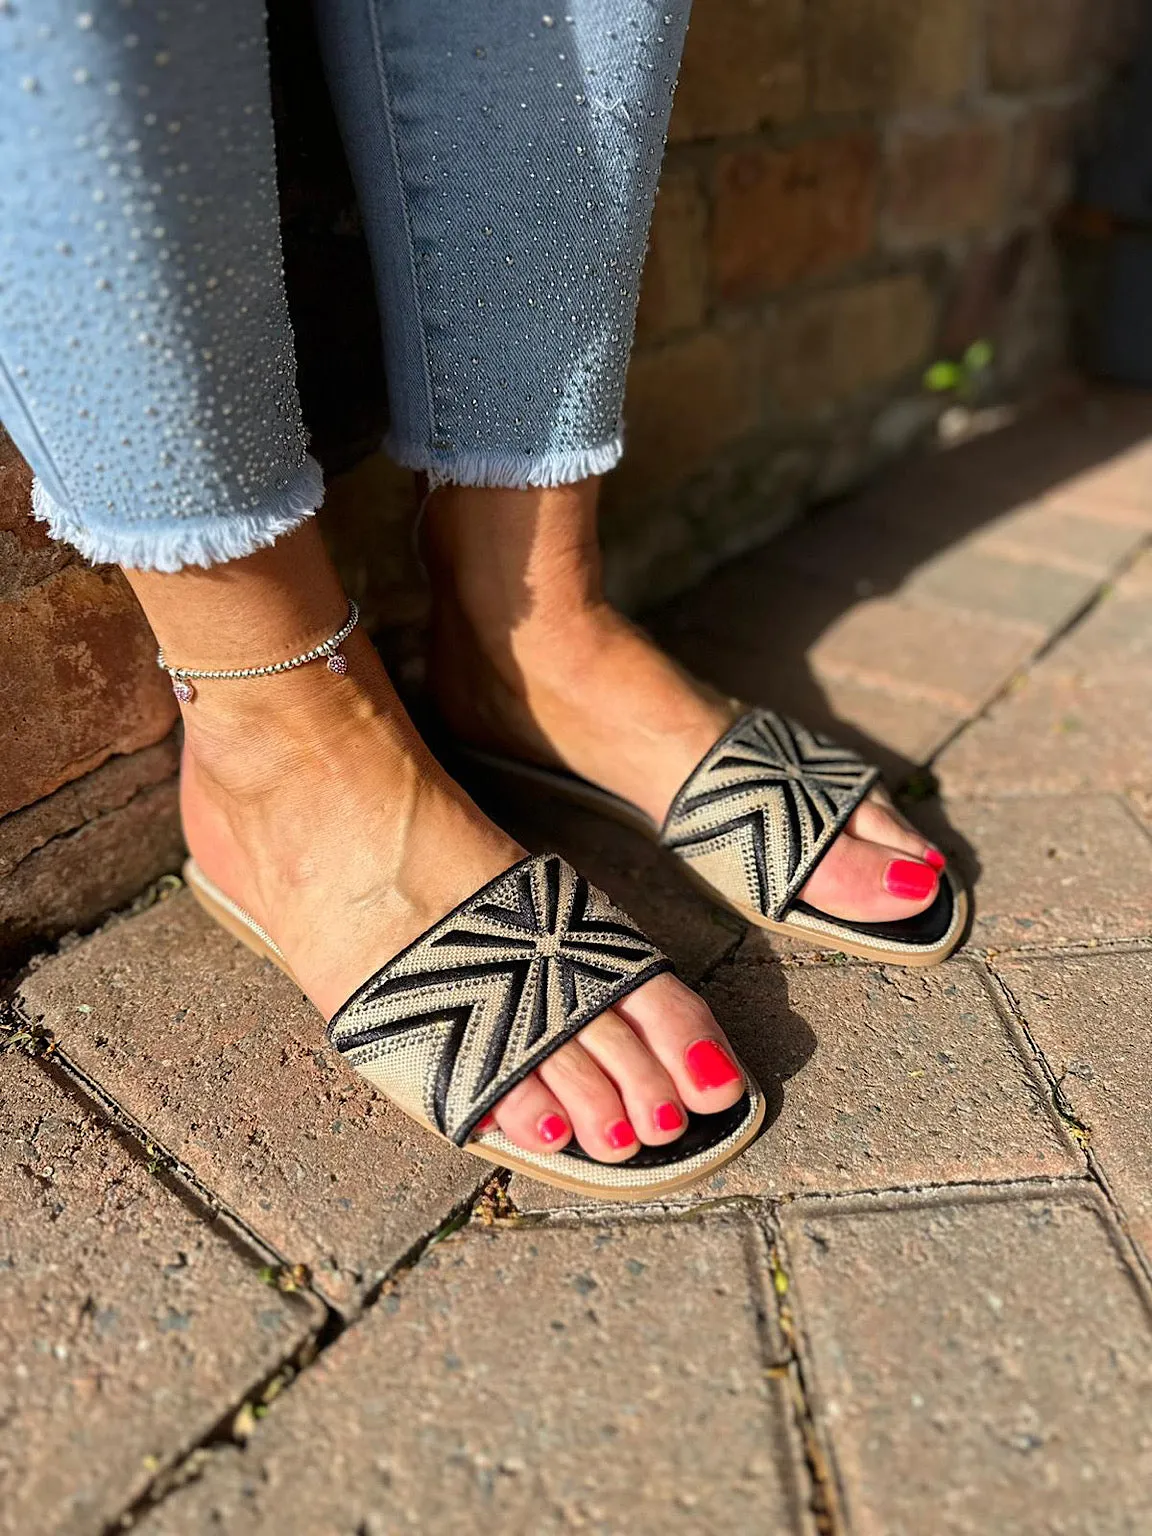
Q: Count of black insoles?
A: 2